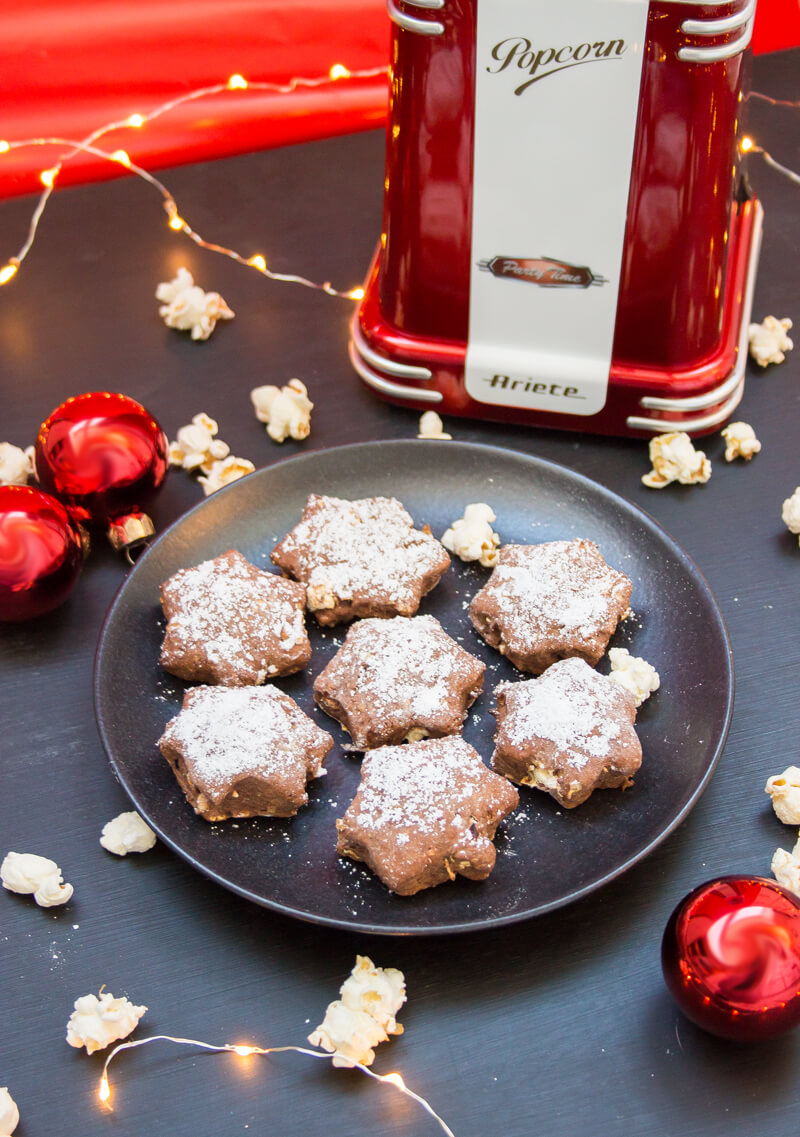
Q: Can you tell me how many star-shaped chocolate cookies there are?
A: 7